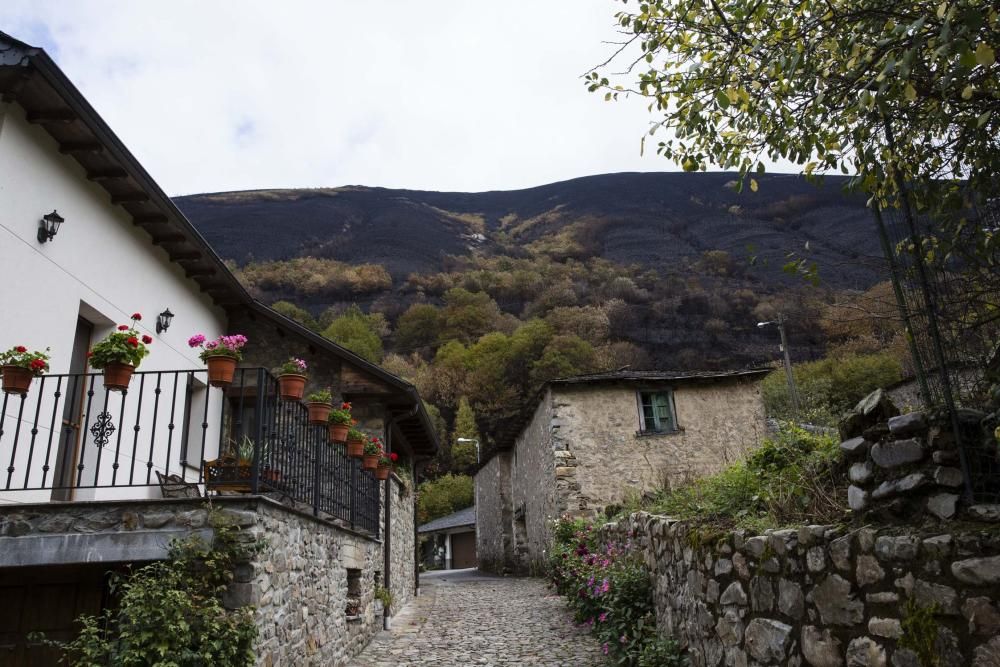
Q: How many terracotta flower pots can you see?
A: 9